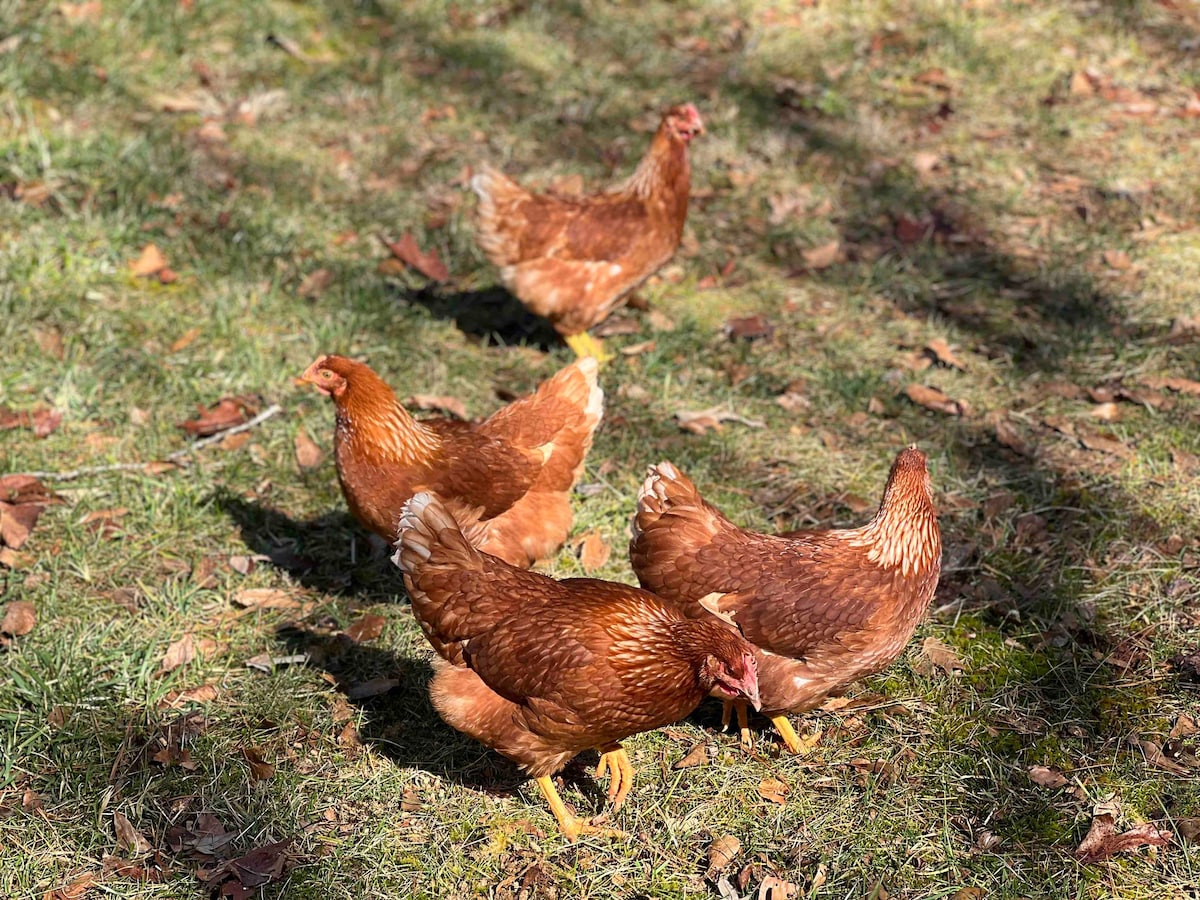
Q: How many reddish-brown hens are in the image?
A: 4